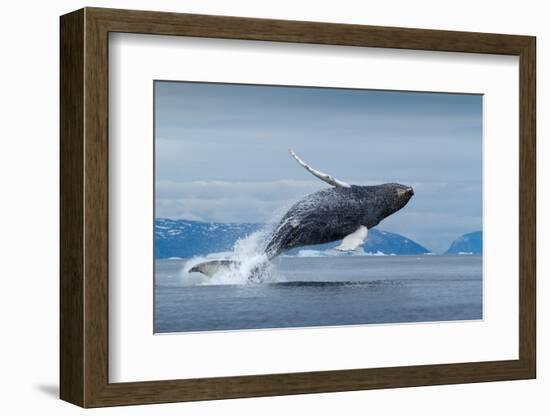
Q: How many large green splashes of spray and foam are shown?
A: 0